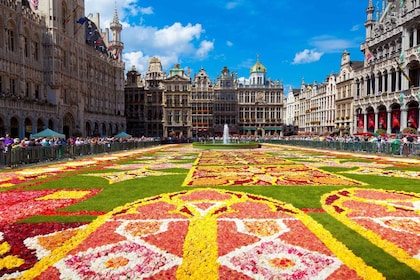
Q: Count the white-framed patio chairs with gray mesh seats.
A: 0